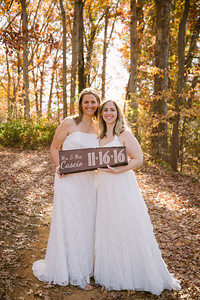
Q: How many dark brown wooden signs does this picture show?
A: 1